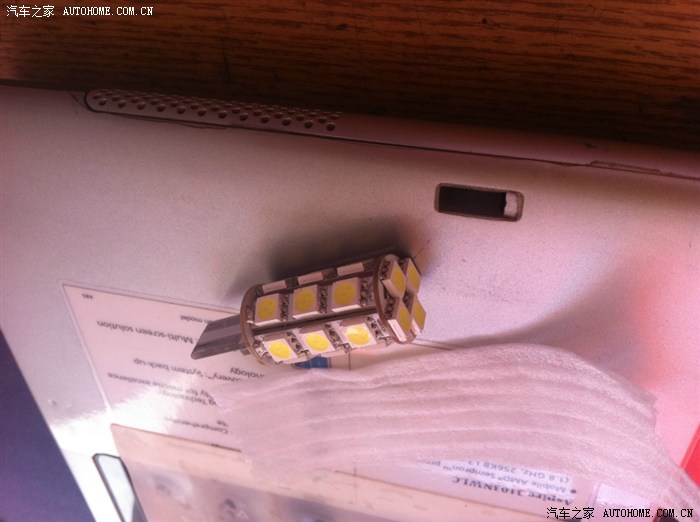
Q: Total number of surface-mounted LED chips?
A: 13